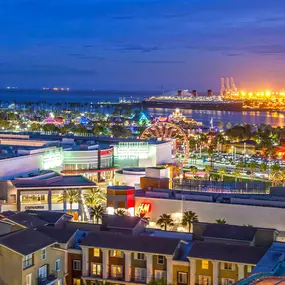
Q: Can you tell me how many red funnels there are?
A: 3